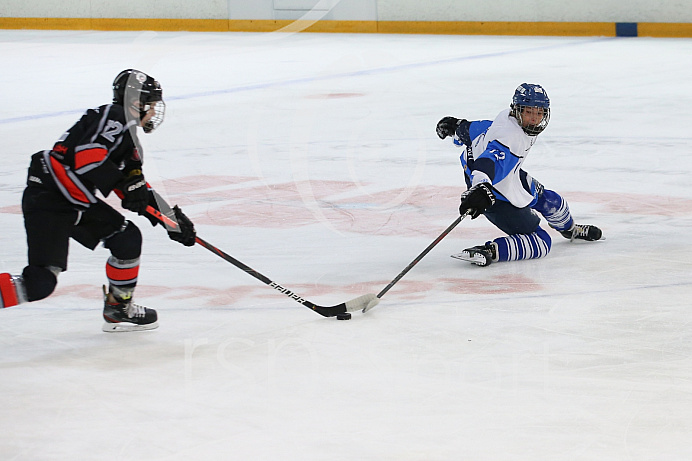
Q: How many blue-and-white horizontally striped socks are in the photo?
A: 2